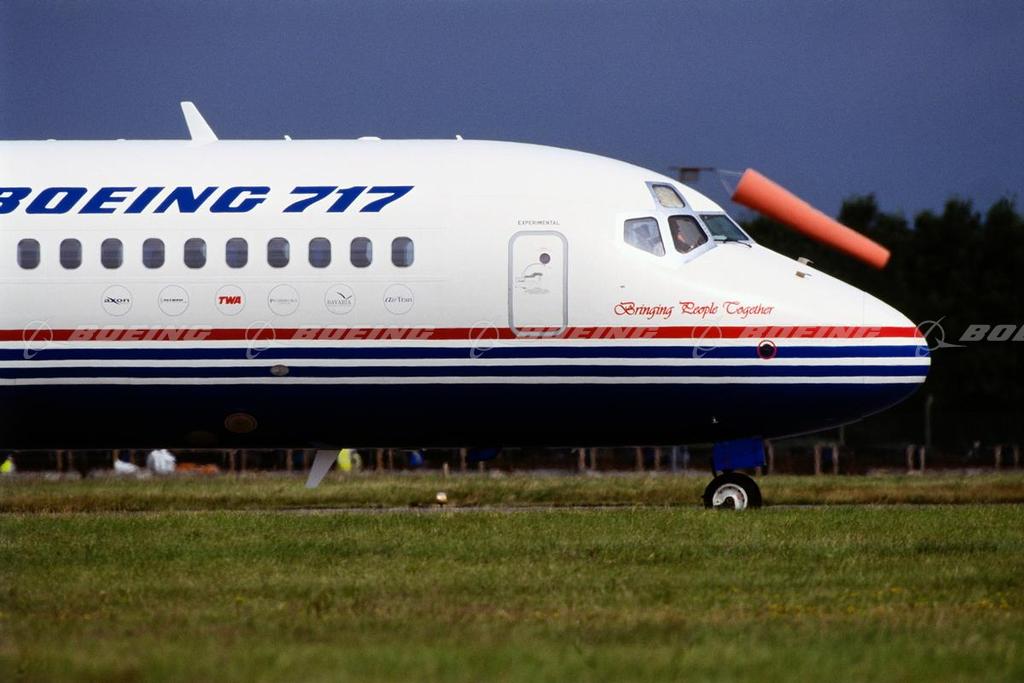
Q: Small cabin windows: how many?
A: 10